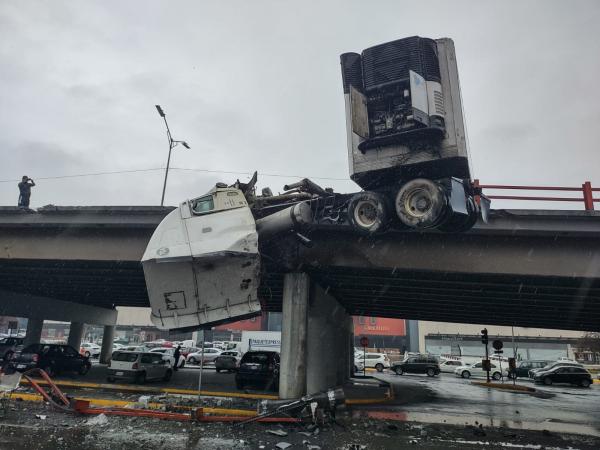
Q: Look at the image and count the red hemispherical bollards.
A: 0